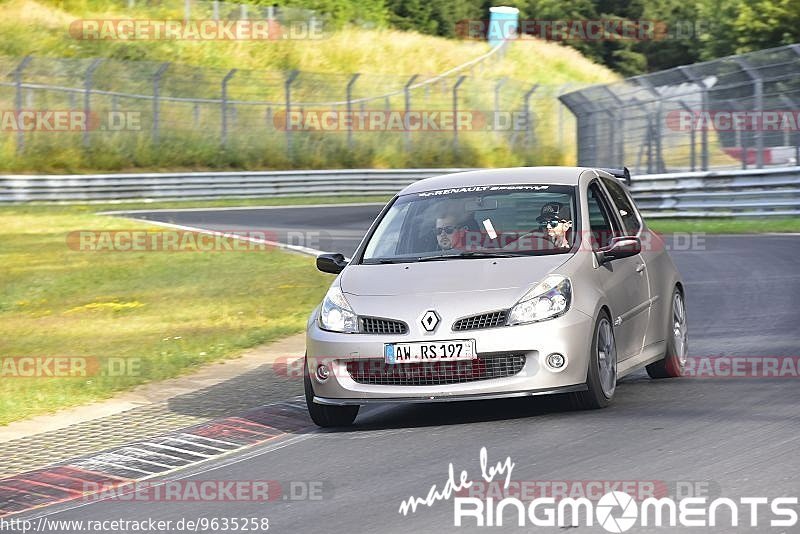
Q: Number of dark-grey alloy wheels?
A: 2